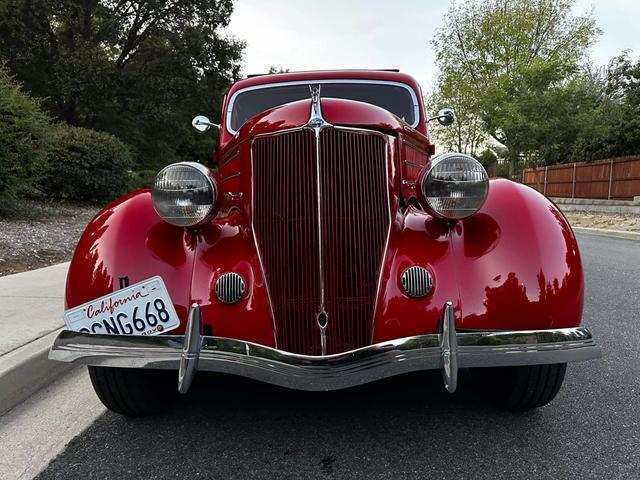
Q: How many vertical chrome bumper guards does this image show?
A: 2